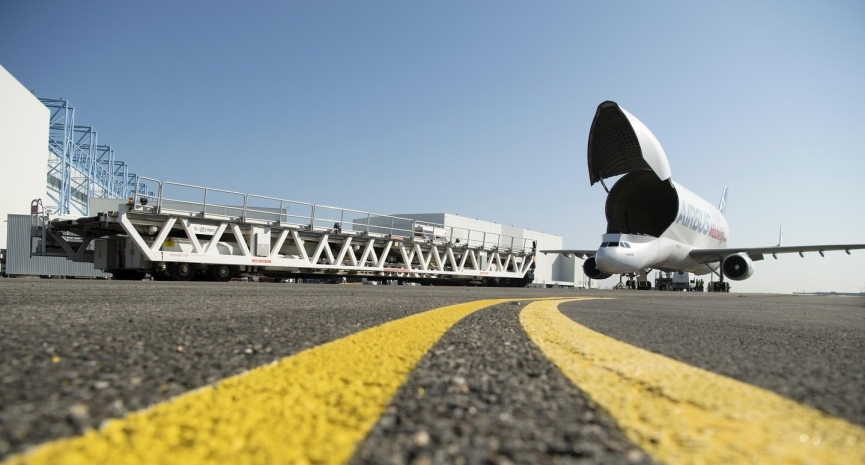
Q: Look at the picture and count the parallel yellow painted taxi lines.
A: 2